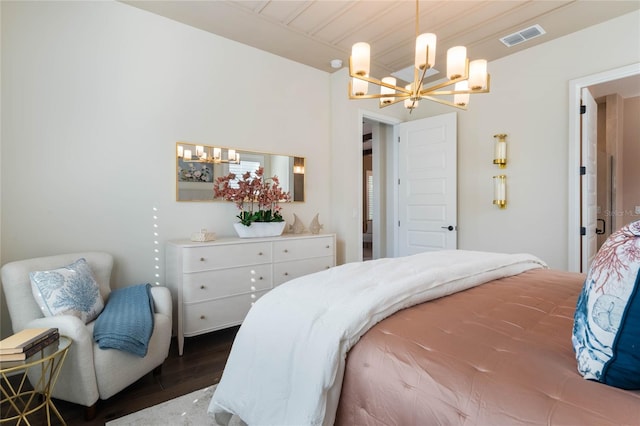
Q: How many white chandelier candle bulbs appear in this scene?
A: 8